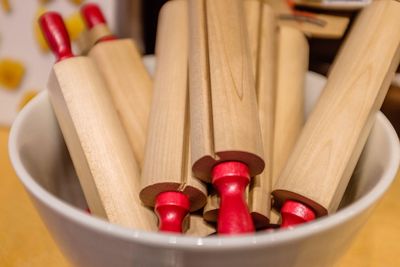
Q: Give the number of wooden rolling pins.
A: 7